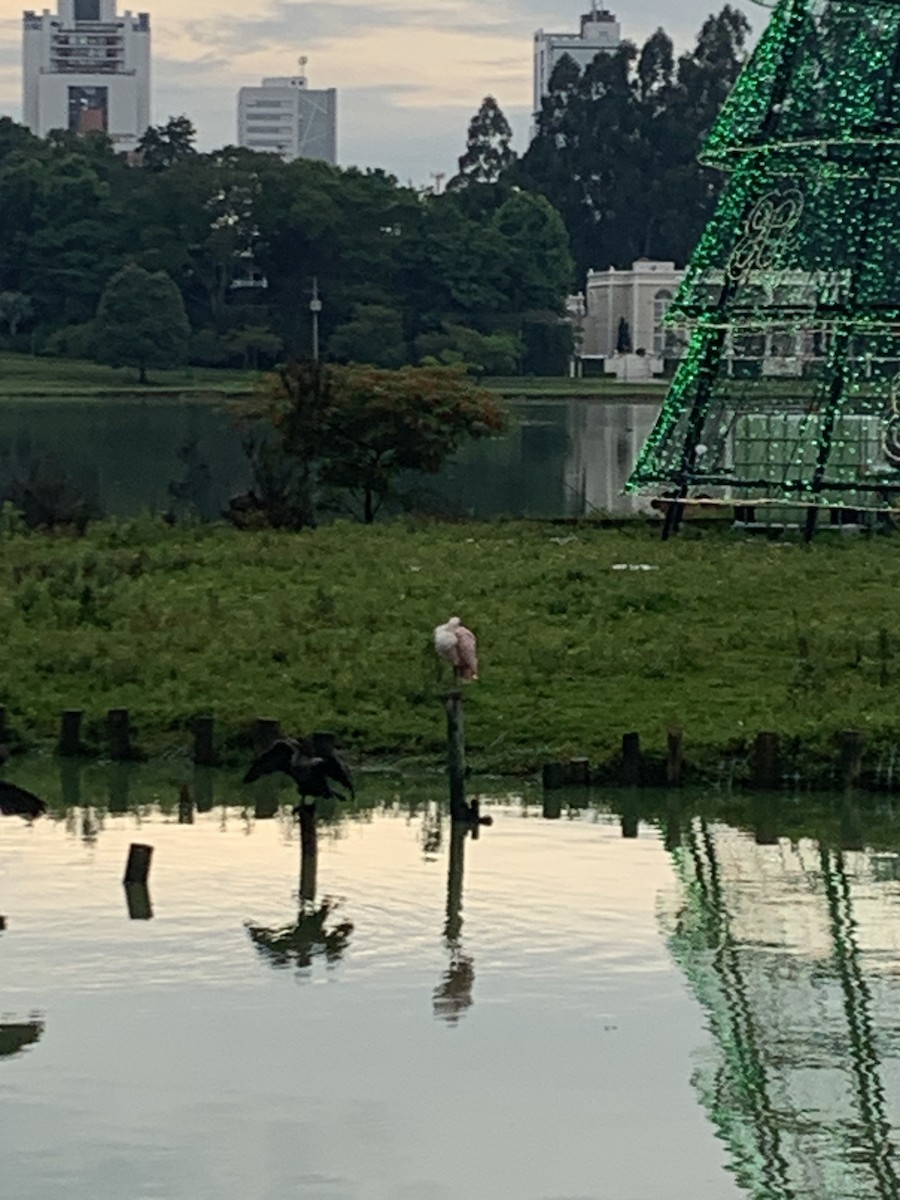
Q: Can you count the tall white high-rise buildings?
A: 3